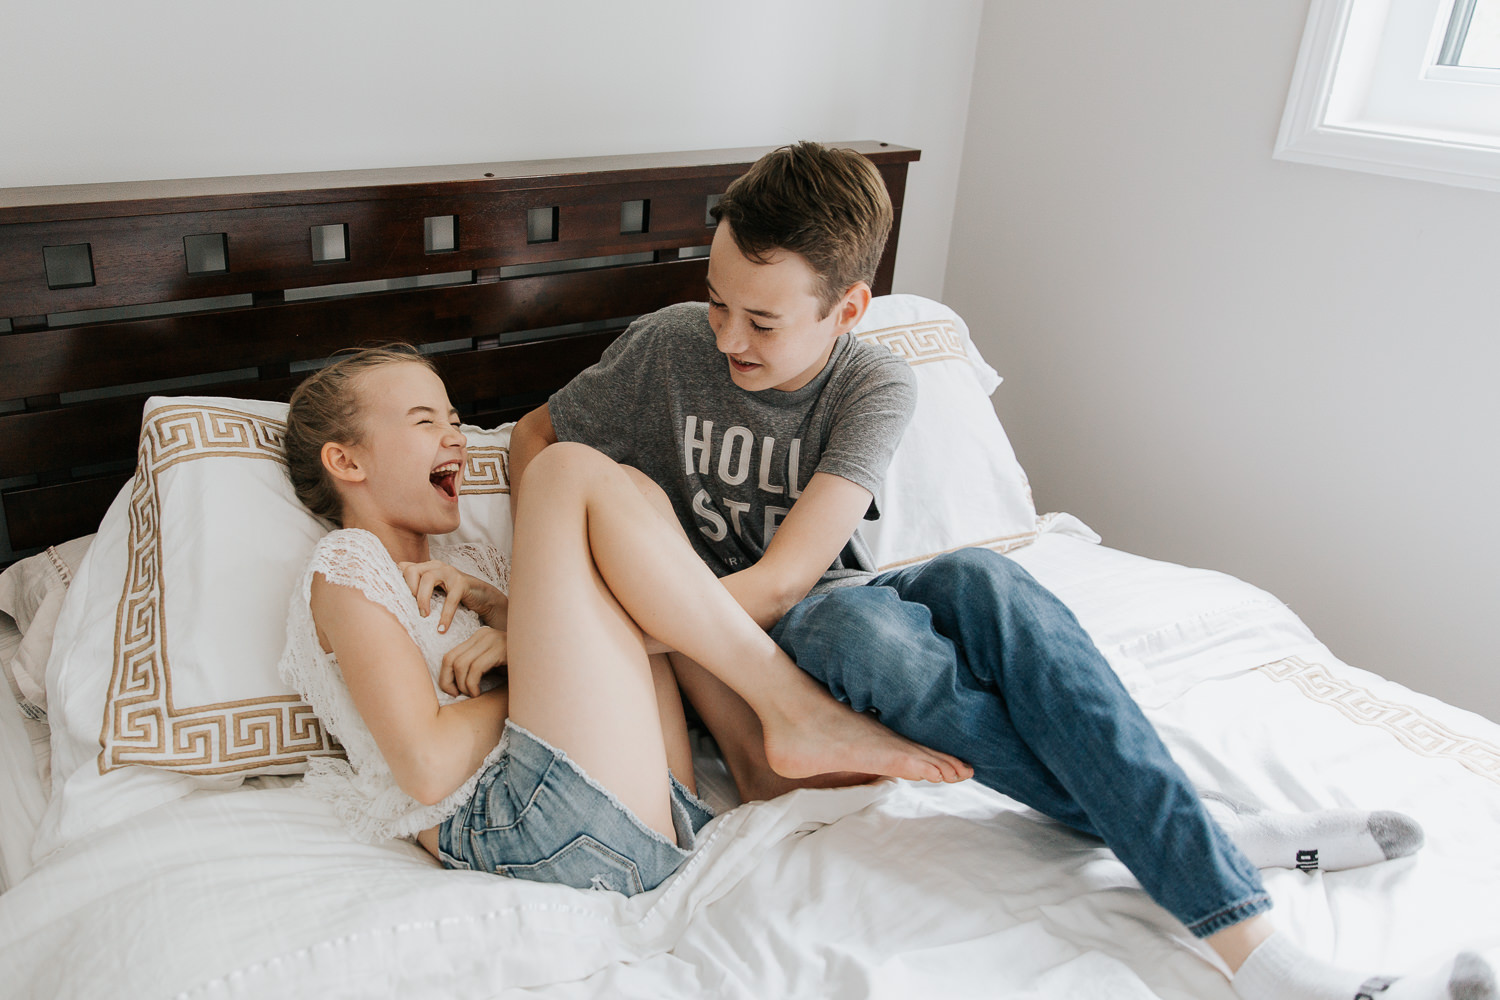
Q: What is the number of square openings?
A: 7